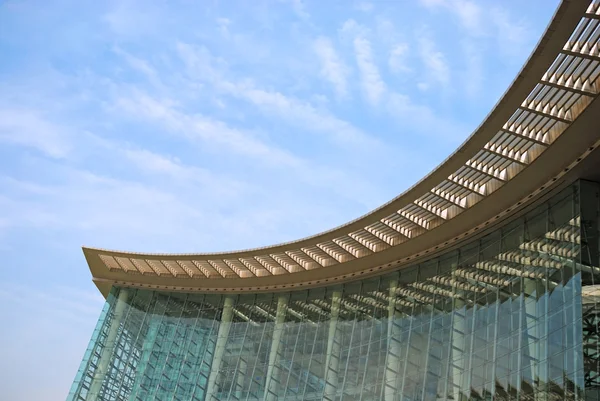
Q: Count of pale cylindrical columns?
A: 7